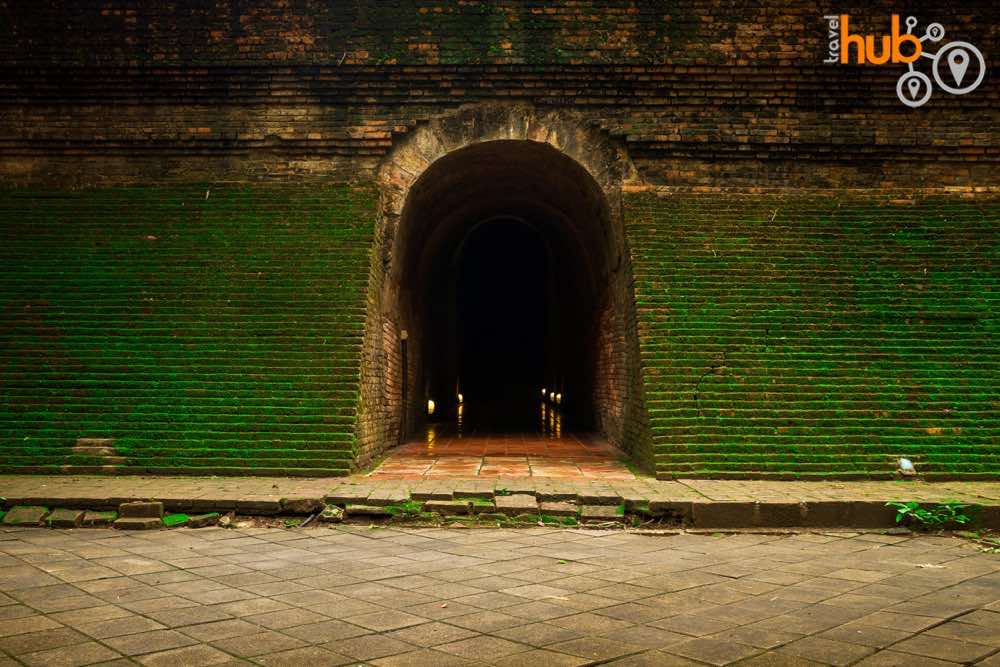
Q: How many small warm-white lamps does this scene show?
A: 5